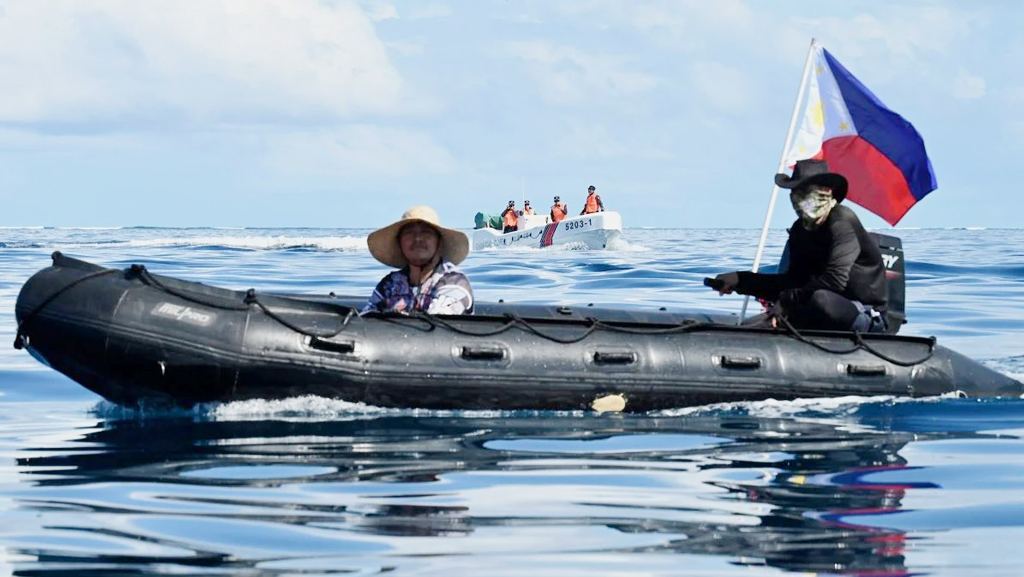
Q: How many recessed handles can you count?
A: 5